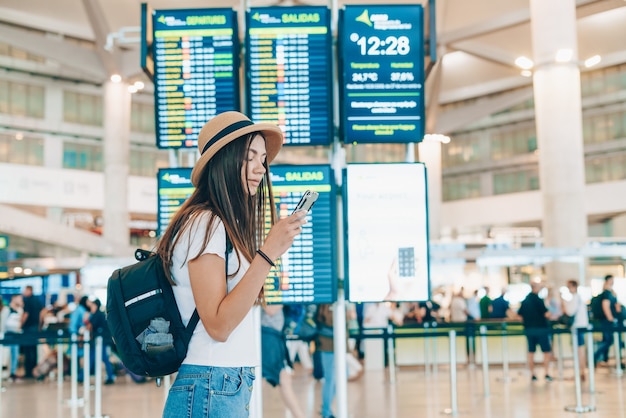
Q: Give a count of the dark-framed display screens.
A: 6